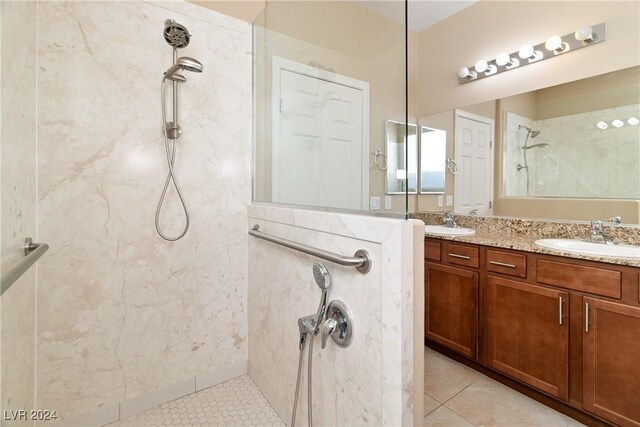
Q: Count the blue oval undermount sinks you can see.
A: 0